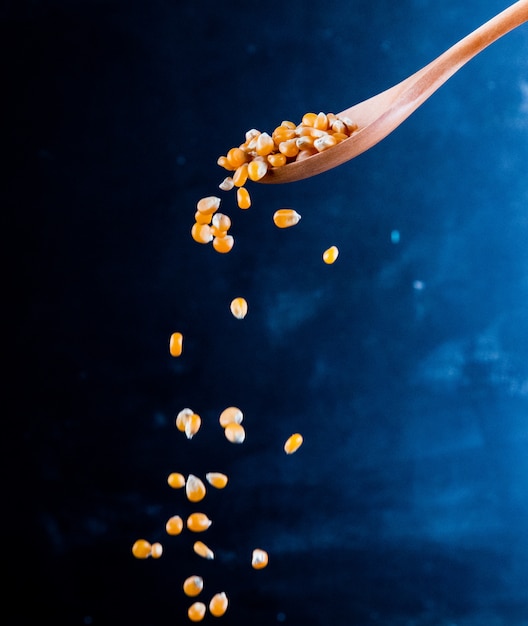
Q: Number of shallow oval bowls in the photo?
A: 1